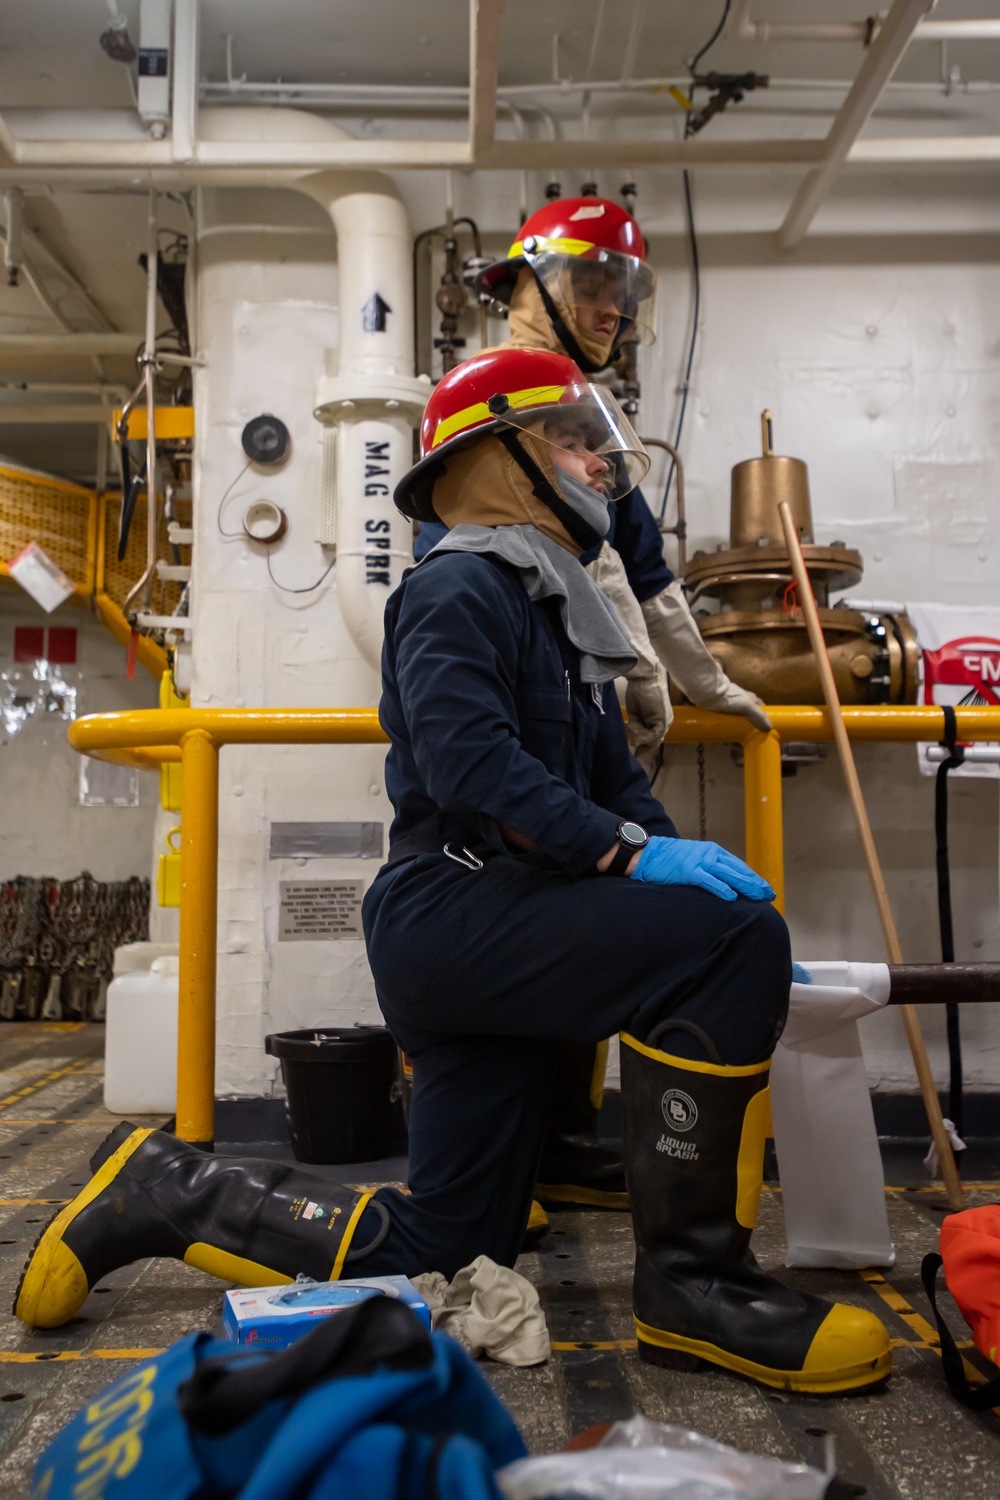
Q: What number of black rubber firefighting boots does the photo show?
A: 4